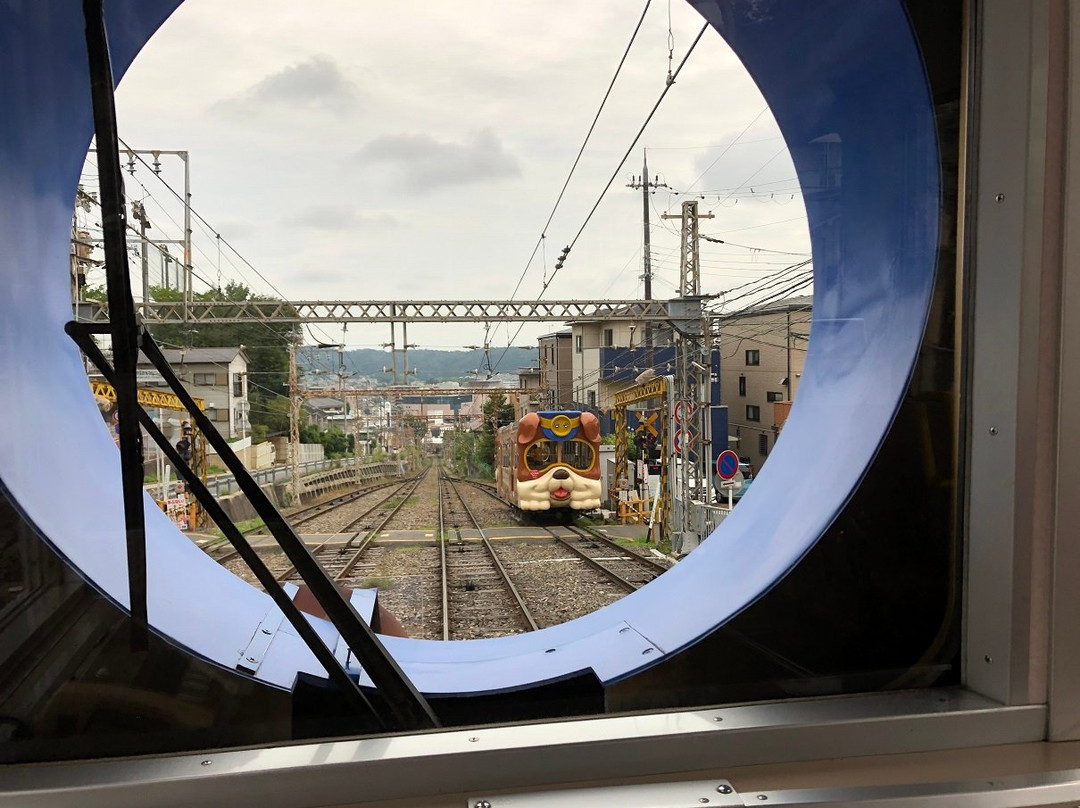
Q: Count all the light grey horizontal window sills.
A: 1